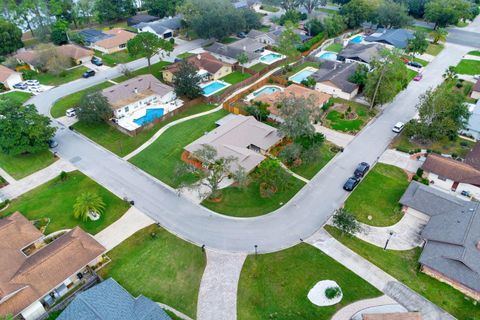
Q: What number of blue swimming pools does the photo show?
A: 7